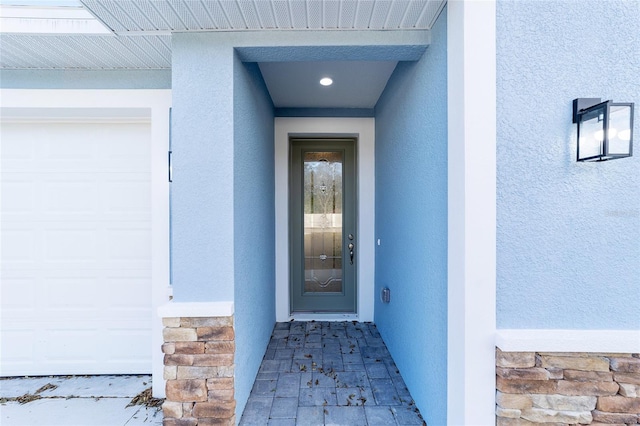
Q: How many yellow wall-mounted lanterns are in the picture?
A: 0